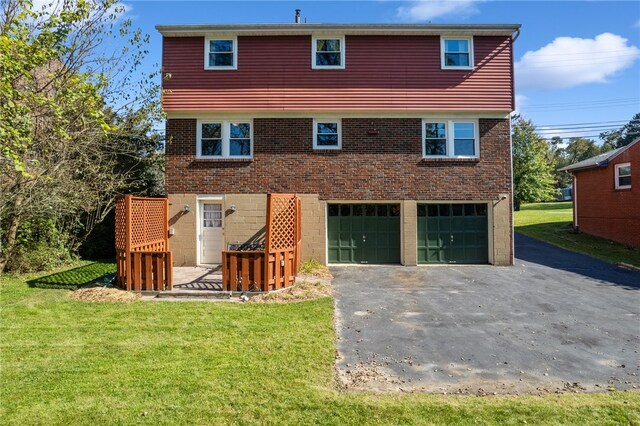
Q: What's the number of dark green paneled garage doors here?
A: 2